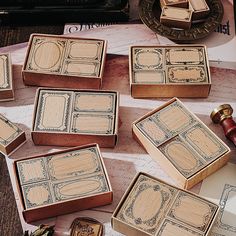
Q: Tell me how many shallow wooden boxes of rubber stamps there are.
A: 6